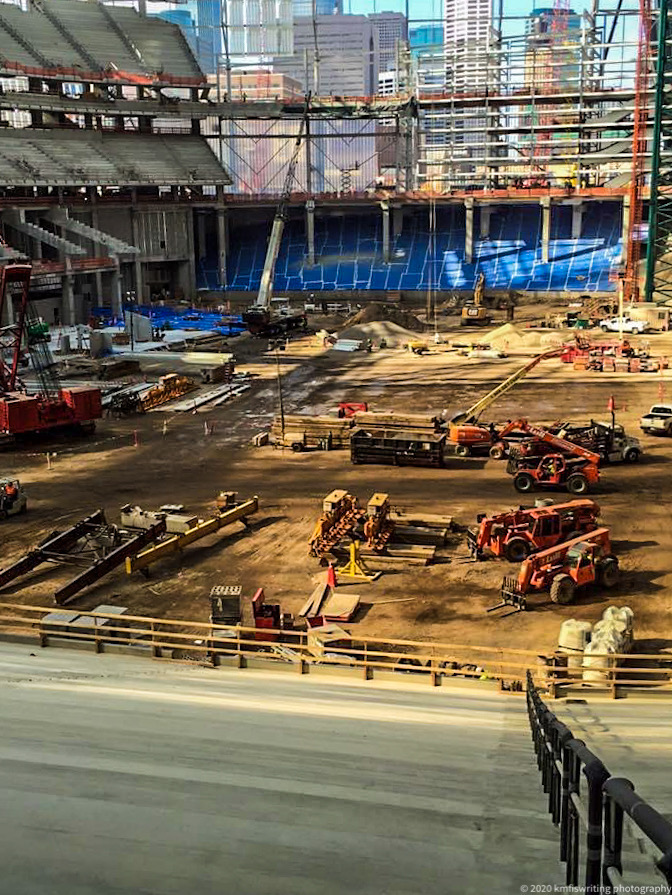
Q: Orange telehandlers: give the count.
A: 3